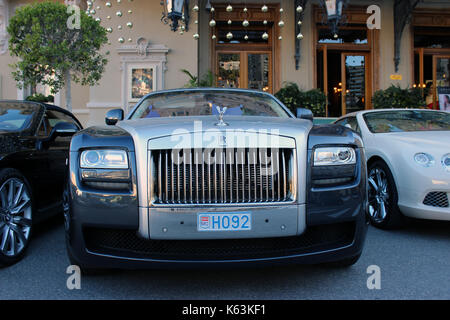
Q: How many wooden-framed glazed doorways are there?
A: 3